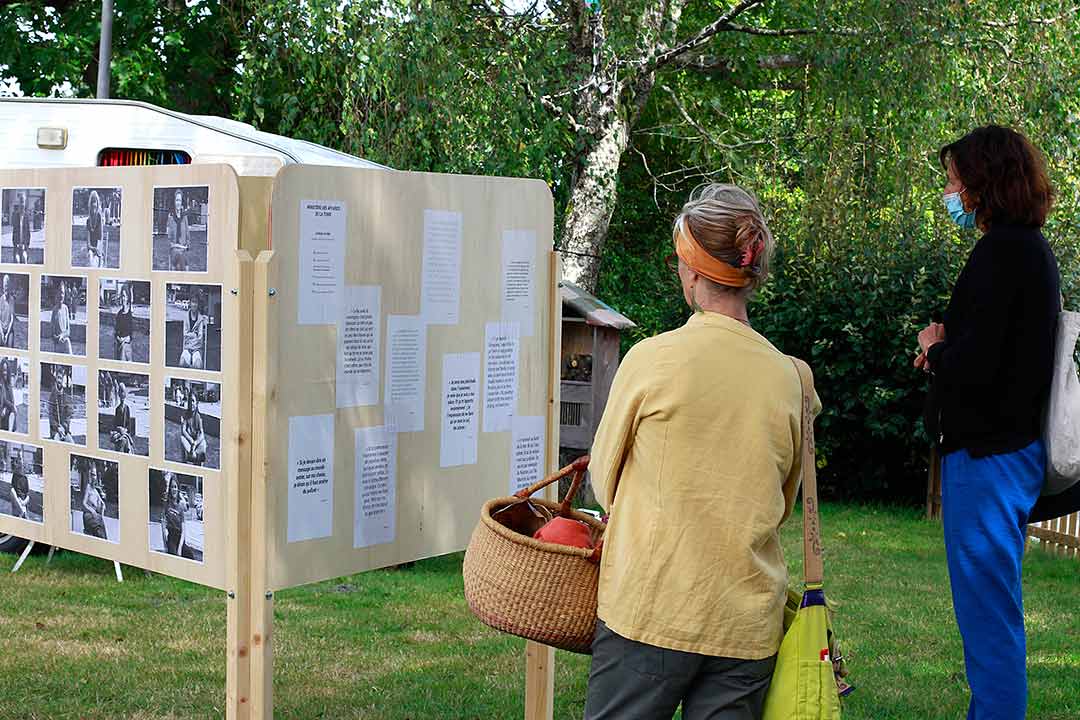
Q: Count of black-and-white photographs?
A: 14